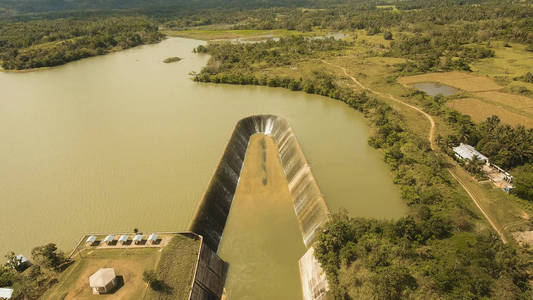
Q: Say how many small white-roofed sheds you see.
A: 5